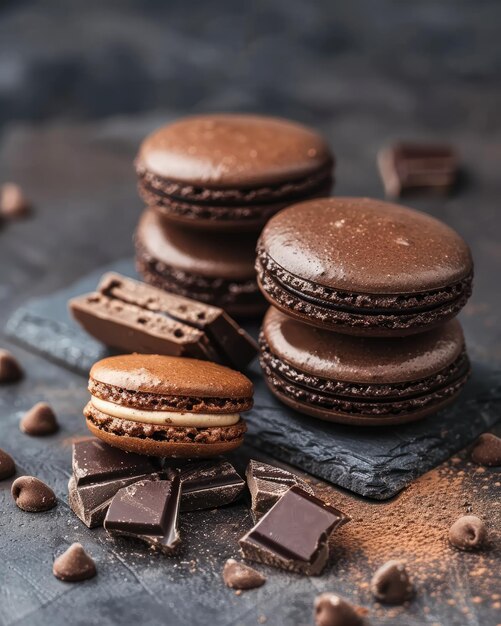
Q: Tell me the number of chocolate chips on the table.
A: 11